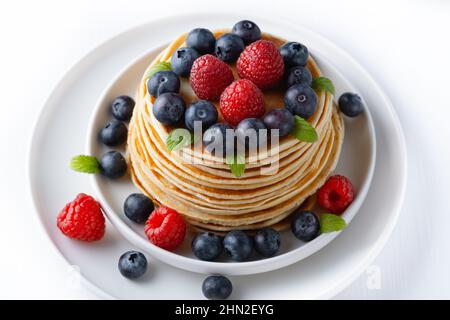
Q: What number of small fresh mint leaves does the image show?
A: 7